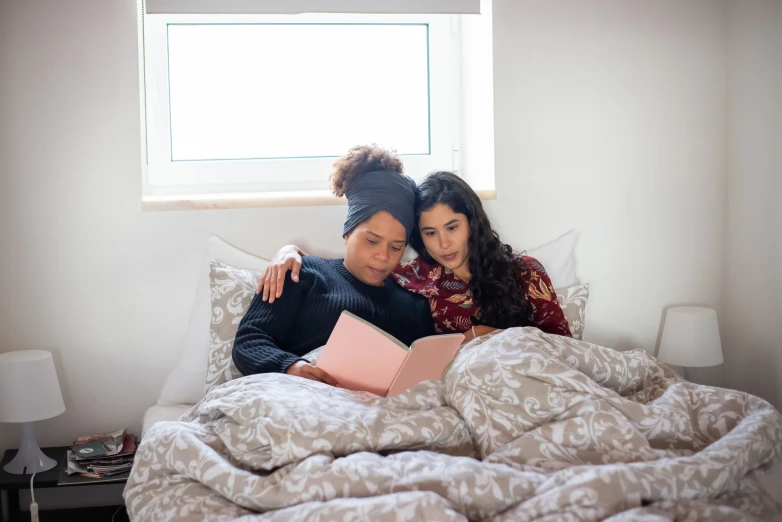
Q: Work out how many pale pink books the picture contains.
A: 1